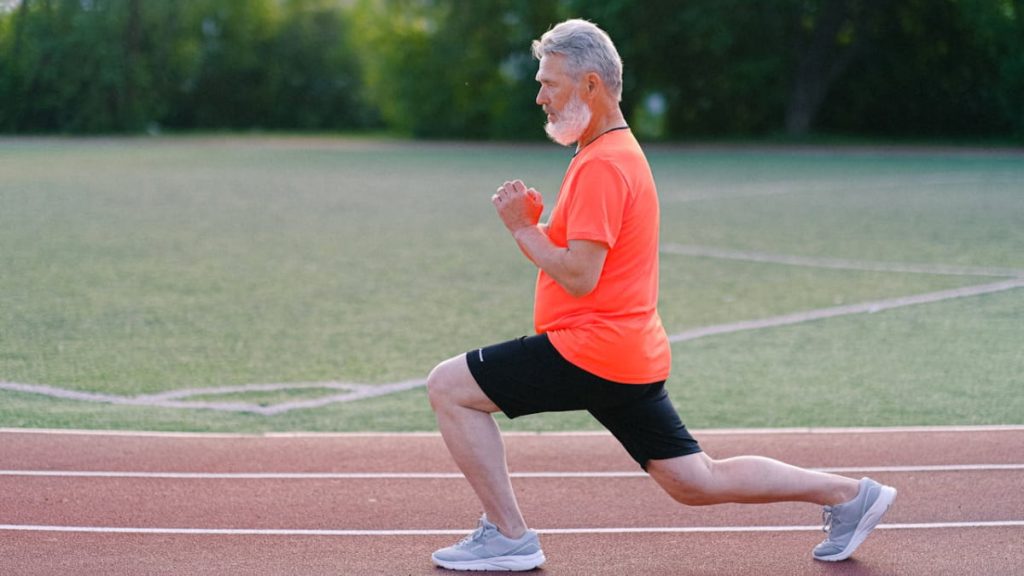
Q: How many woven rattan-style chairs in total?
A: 0